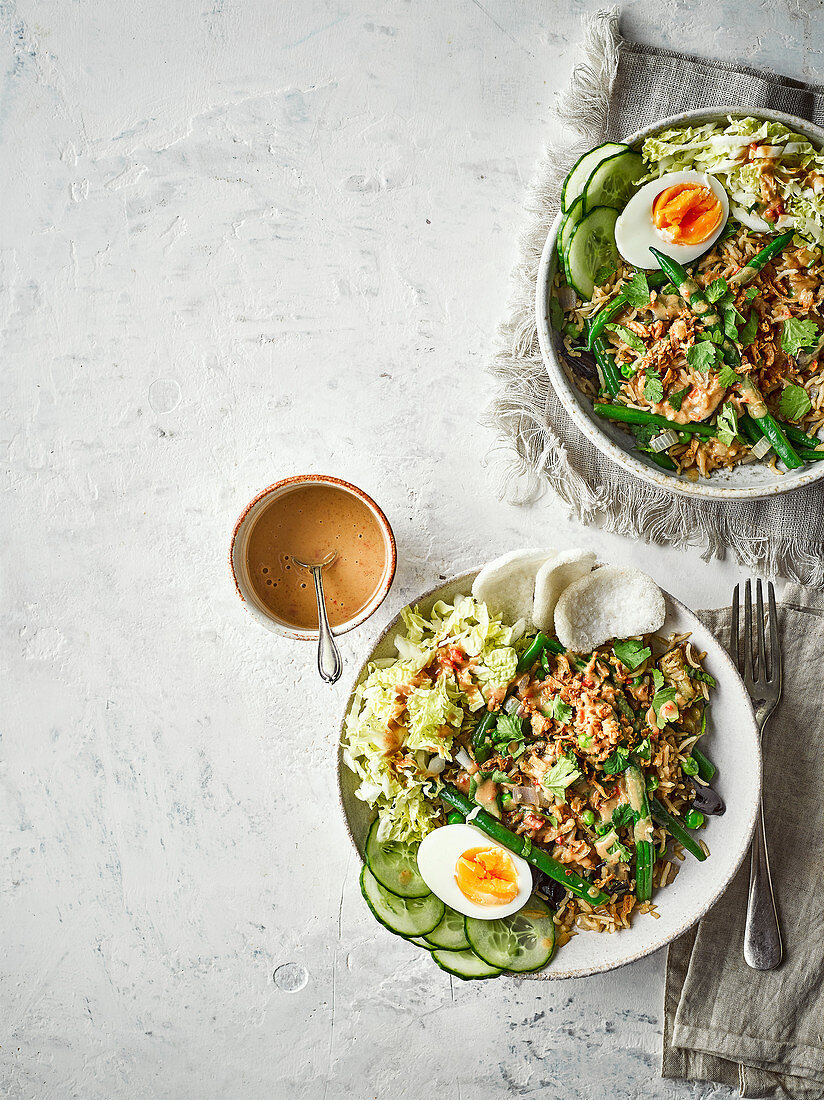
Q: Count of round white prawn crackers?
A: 3